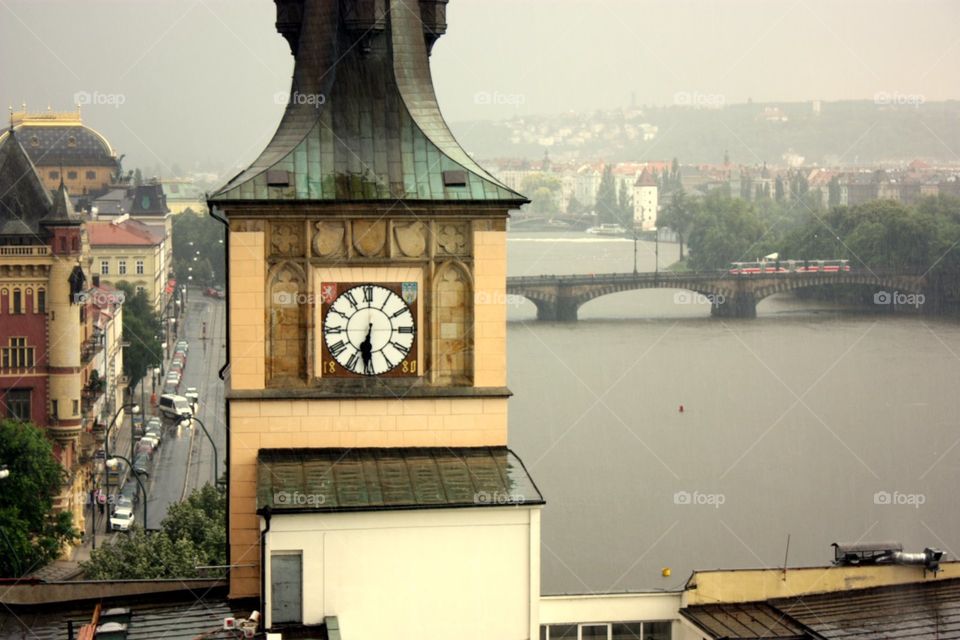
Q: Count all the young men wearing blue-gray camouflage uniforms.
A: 0